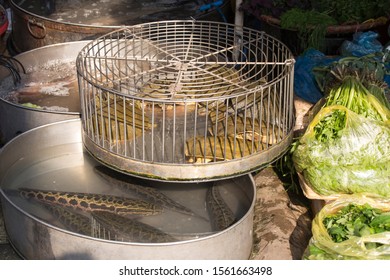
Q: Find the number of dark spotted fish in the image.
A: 5